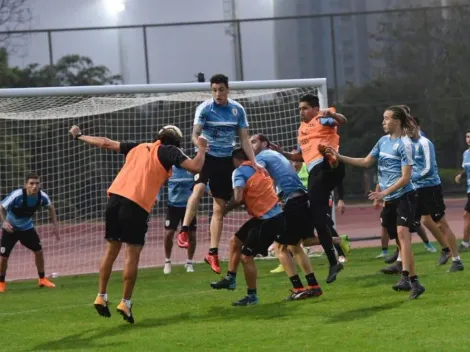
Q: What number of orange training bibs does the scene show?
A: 3